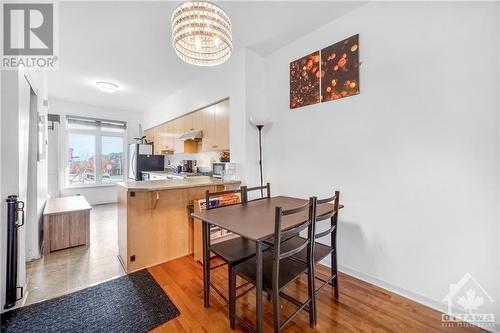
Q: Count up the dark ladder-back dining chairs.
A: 4